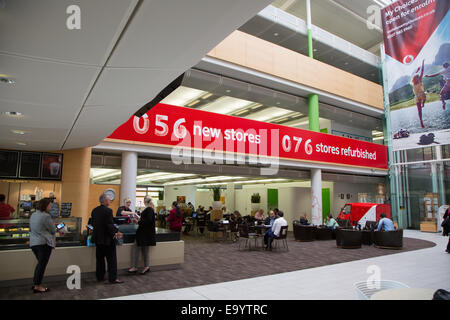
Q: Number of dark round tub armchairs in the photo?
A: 4